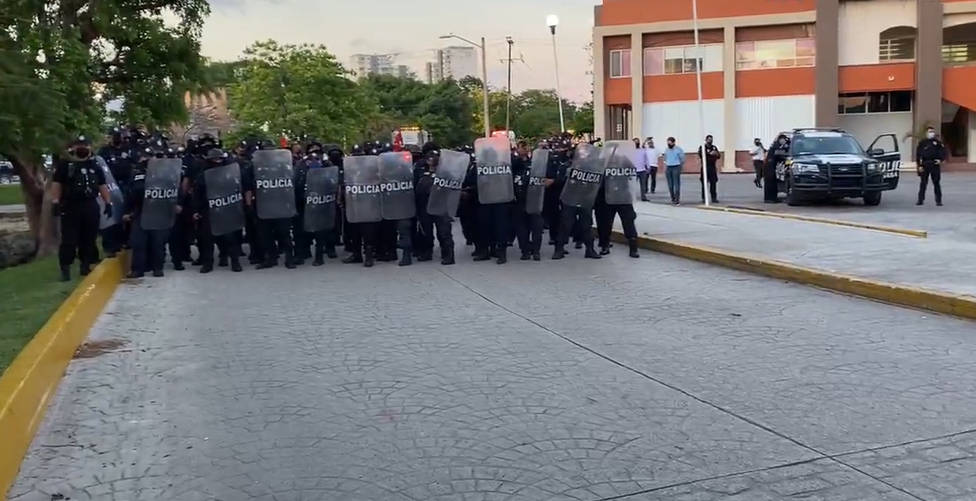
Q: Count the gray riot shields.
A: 12